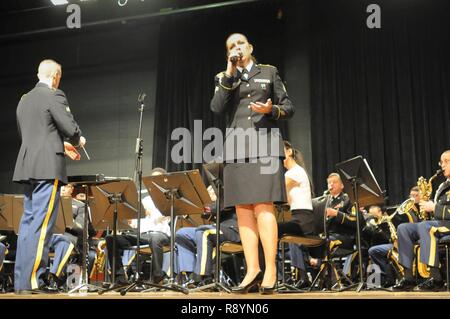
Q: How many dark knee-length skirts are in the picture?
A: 1